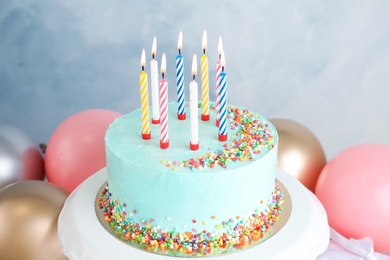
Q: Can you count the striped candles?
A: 6